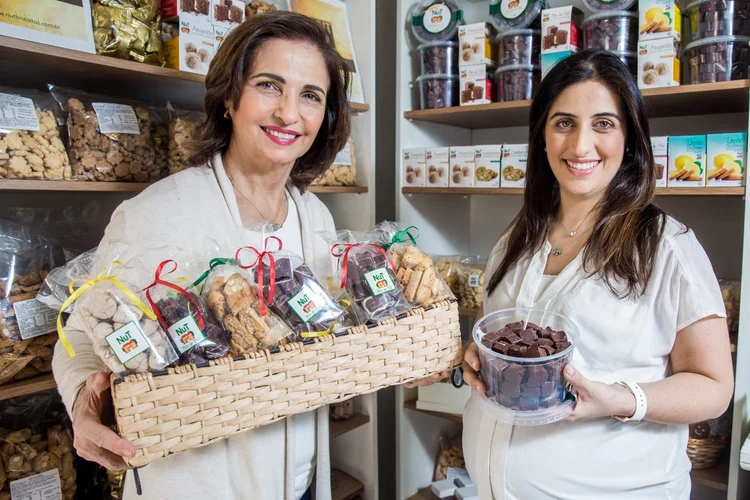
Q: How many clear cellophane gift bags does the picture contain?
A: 6